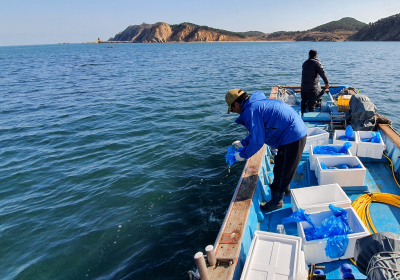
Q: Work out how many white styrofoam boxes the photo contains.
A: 8